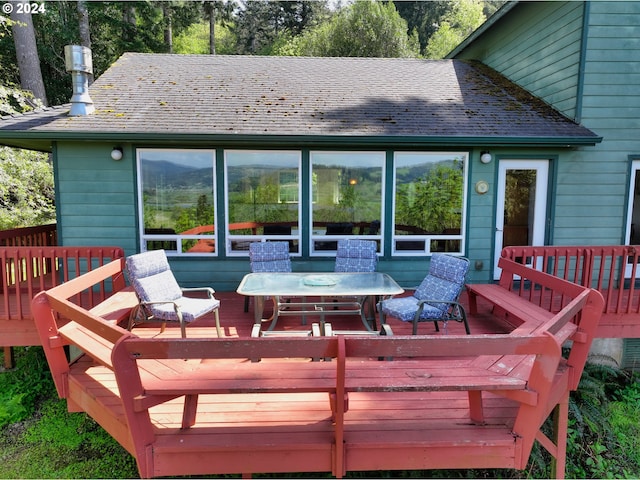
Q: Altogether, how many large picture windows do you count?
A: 4